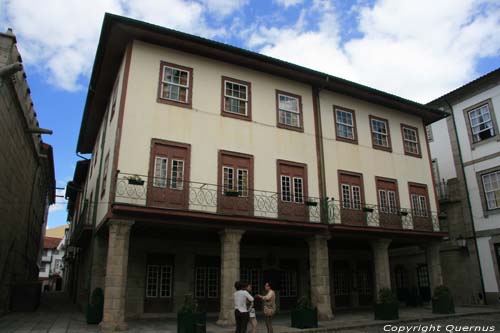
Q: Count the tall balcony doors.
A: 6